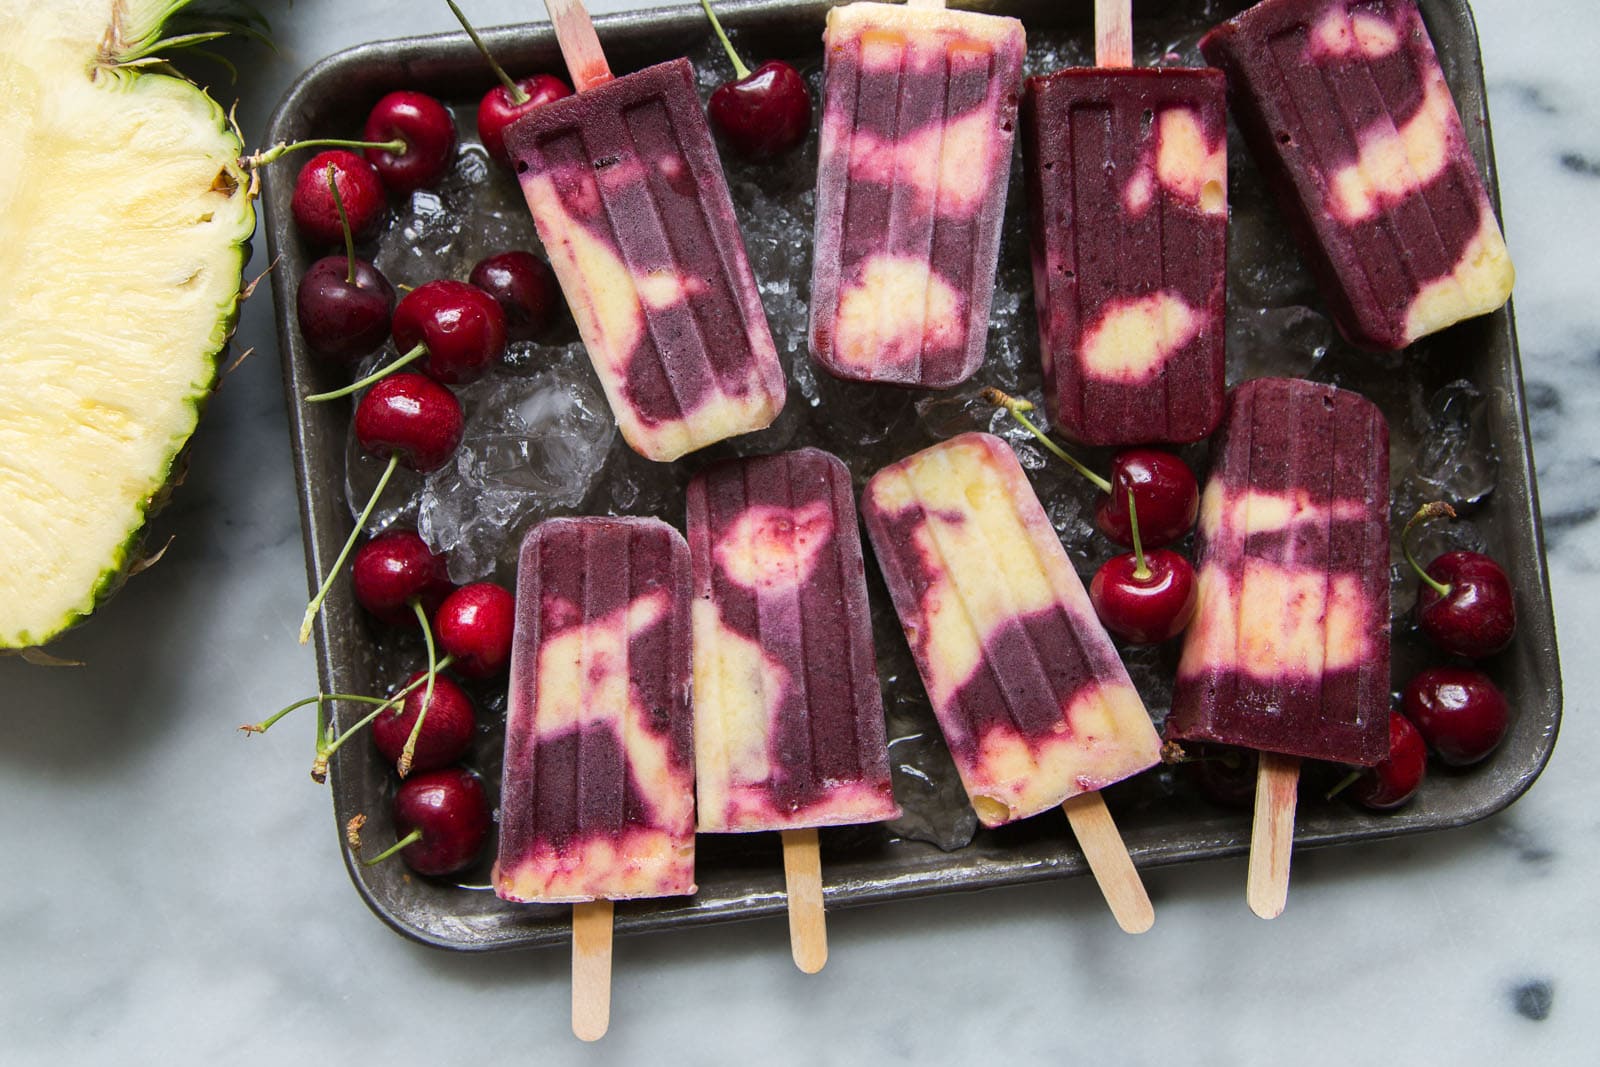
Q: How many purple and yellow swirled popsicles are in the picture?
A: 8